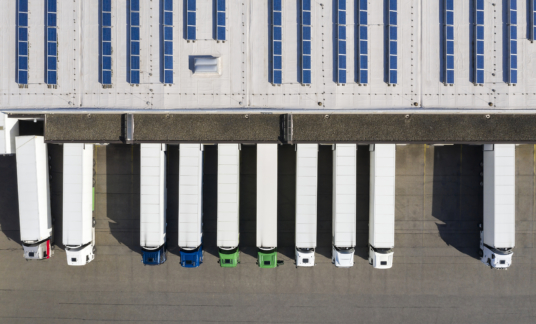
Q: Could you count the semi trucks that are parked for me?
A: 10